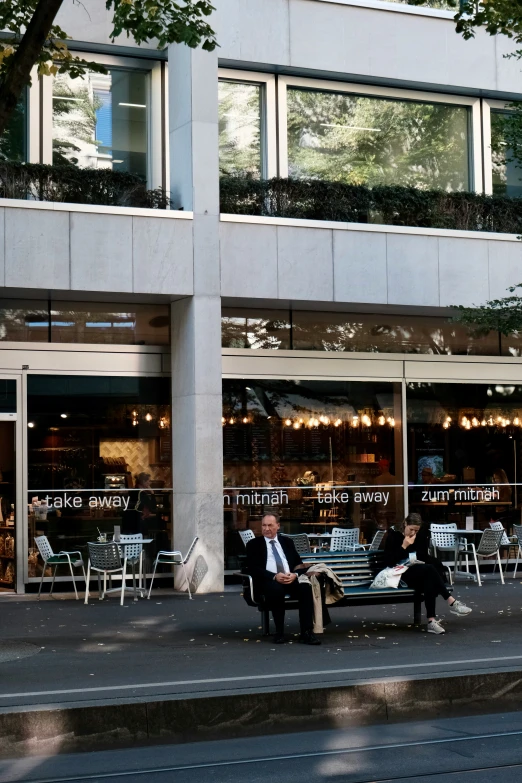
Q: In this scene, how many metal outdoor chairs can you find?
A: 12